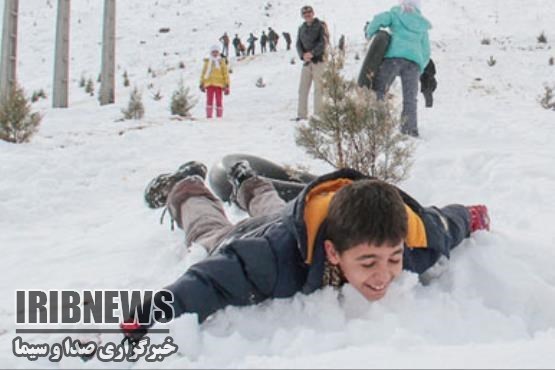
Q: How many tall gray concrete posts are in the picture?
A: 3